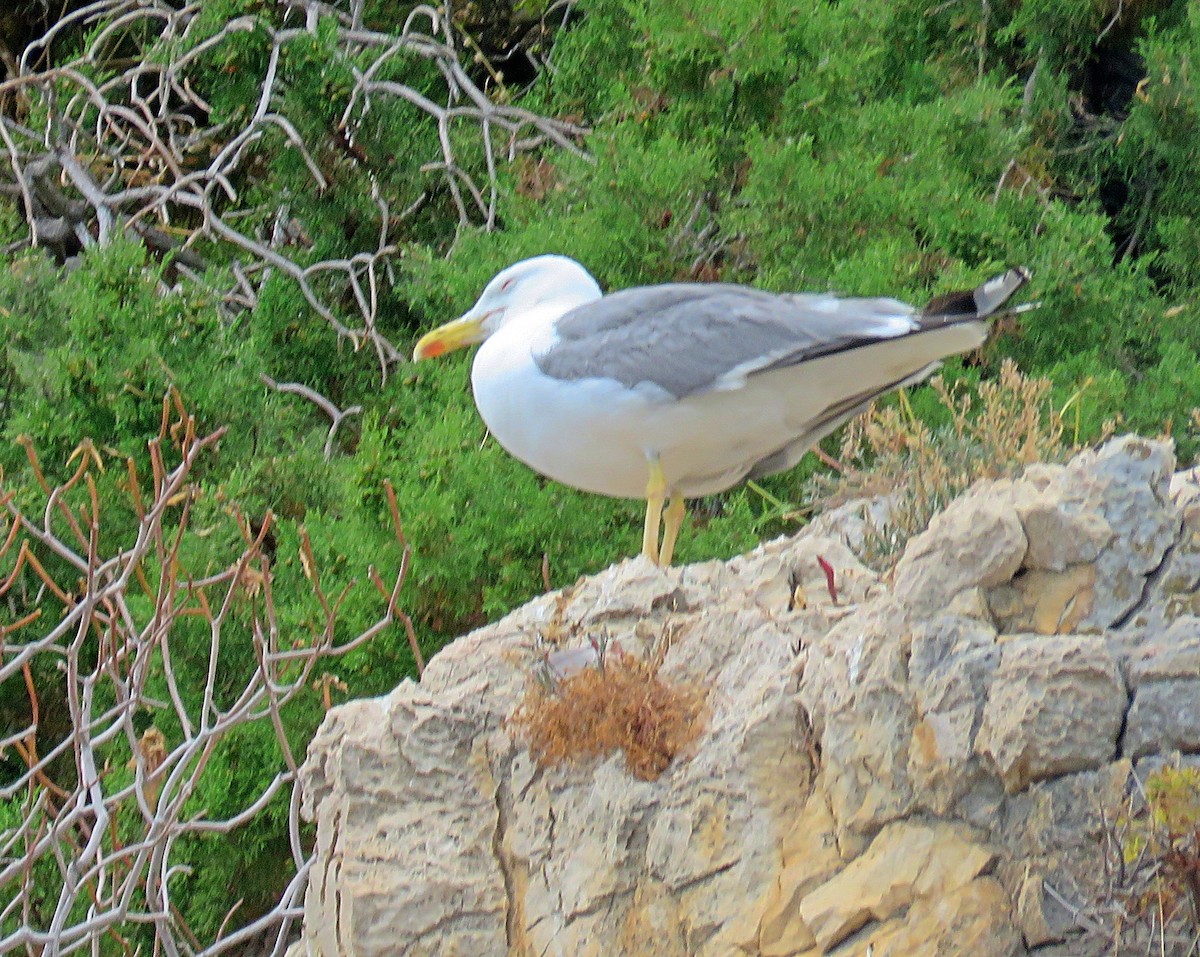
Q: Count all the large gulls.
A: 1